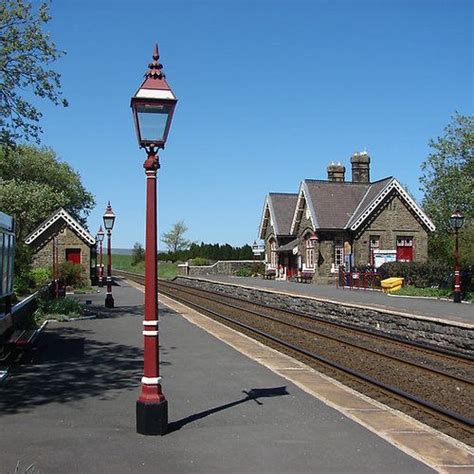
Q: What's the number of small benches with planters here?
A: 2